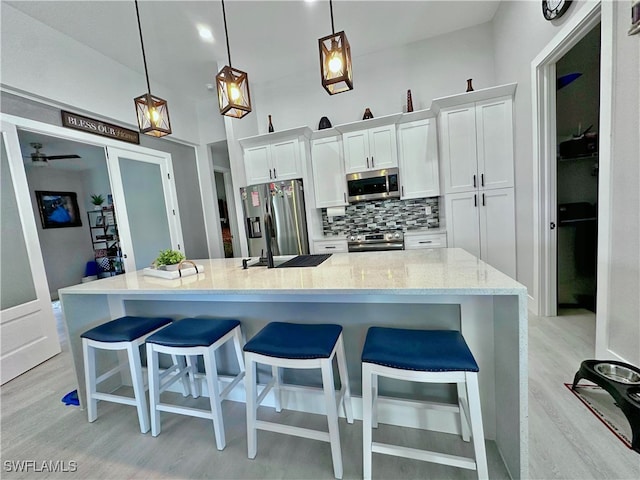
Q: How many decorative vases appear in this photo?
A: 5